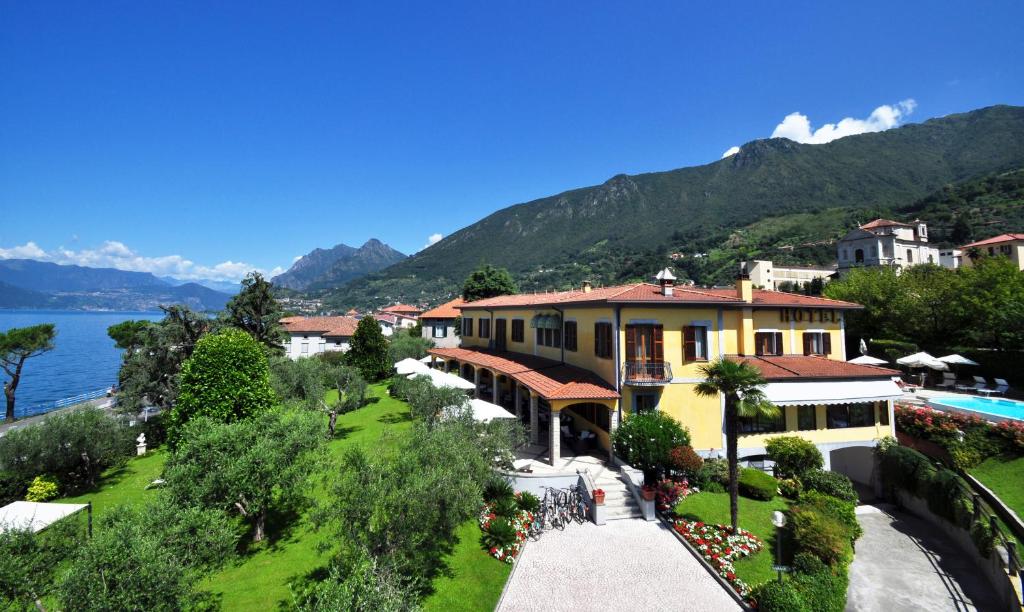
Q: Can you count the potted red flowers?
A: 2